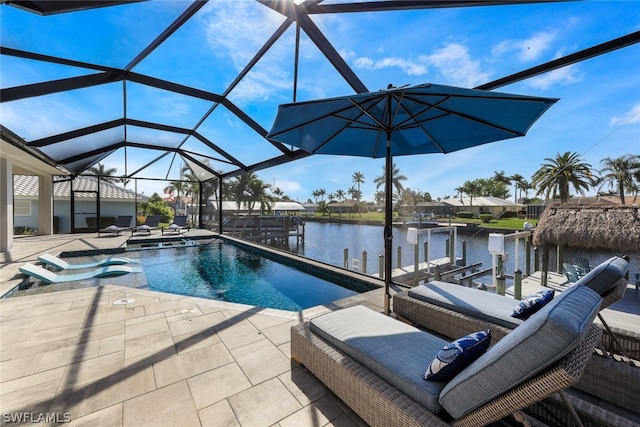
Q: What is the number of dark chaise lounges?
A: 3